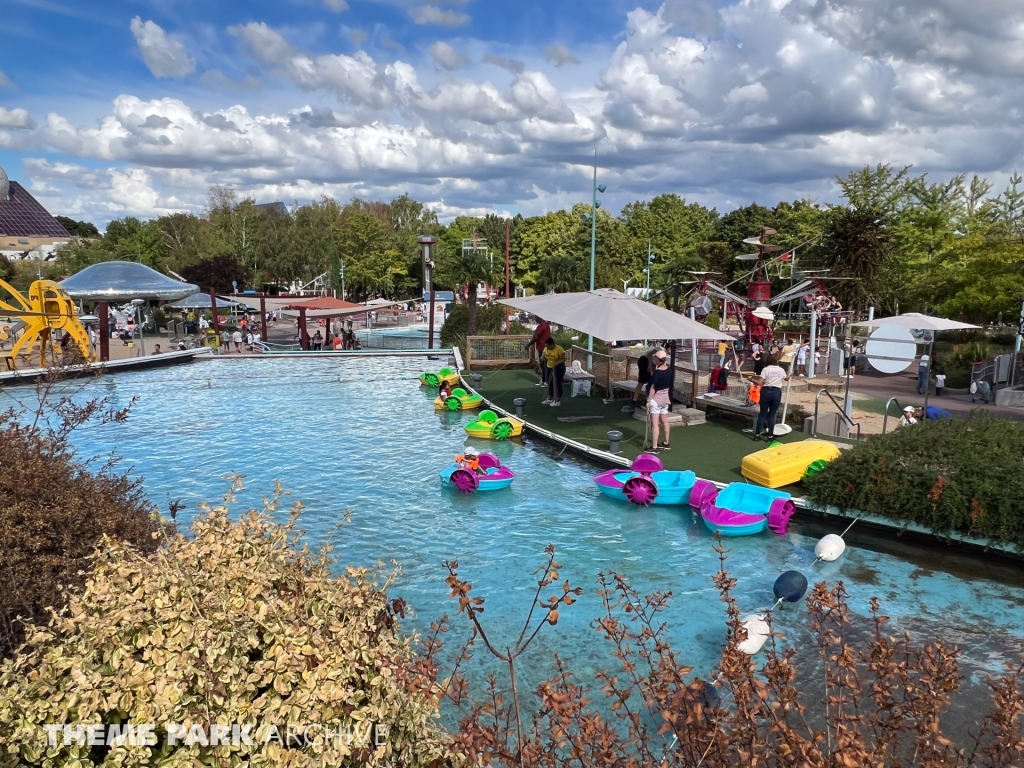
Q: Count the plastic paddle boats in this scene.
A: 7